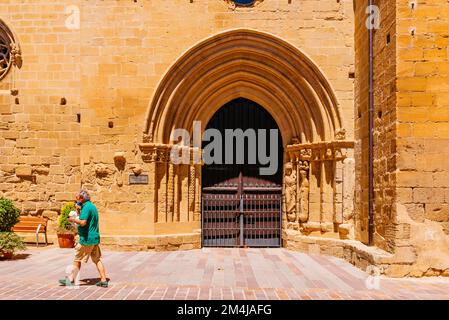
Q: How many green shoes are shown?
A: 2